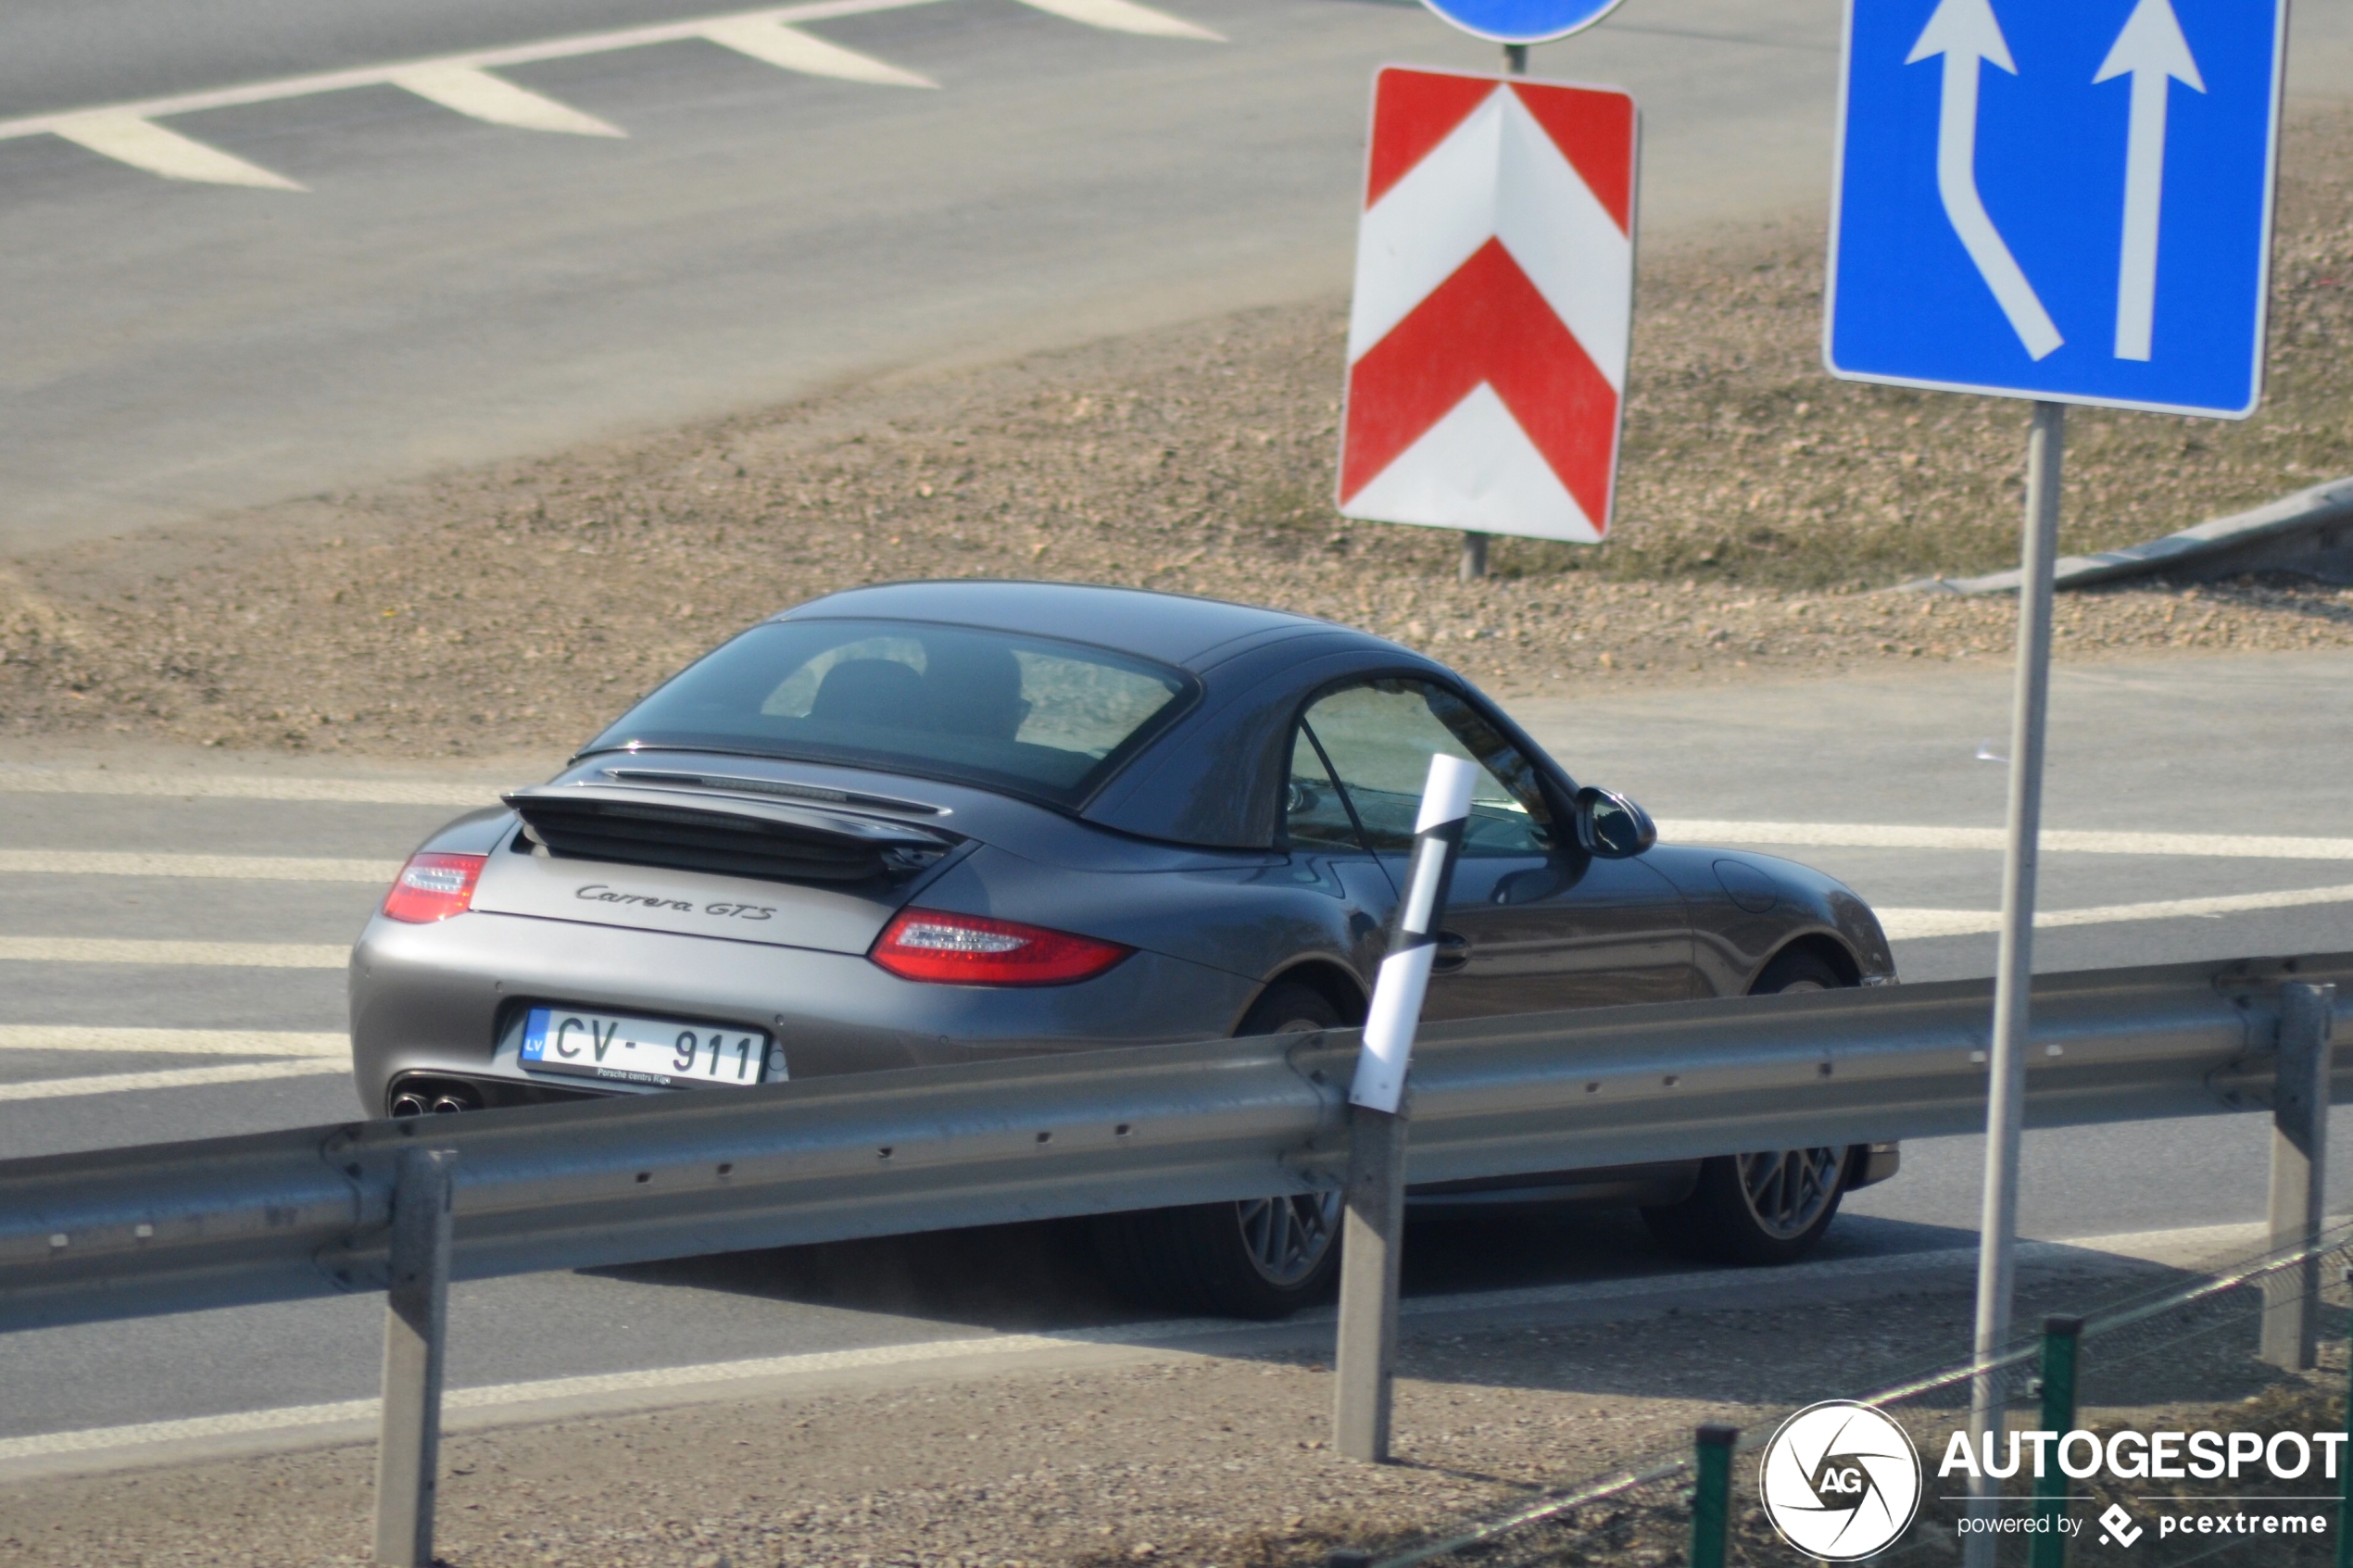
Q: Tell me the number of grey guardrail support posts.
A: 3